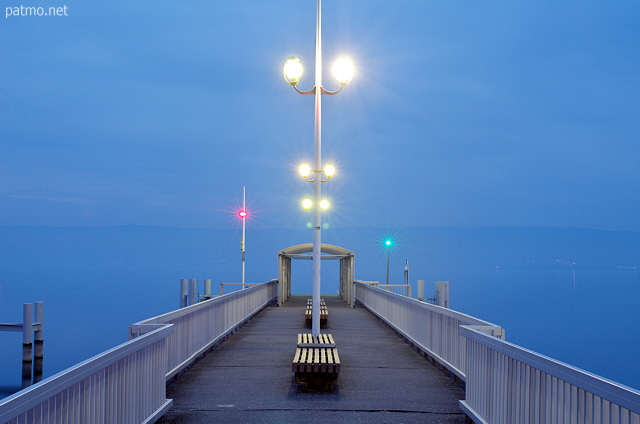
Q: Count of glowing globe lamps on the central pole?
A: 6